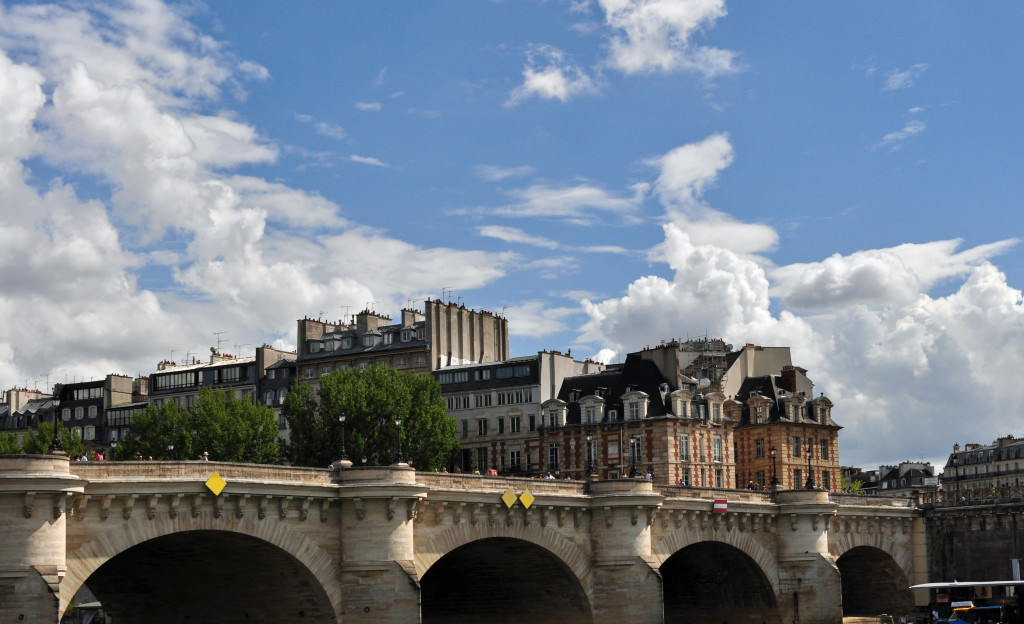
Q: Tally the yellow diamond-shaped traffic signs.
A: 3